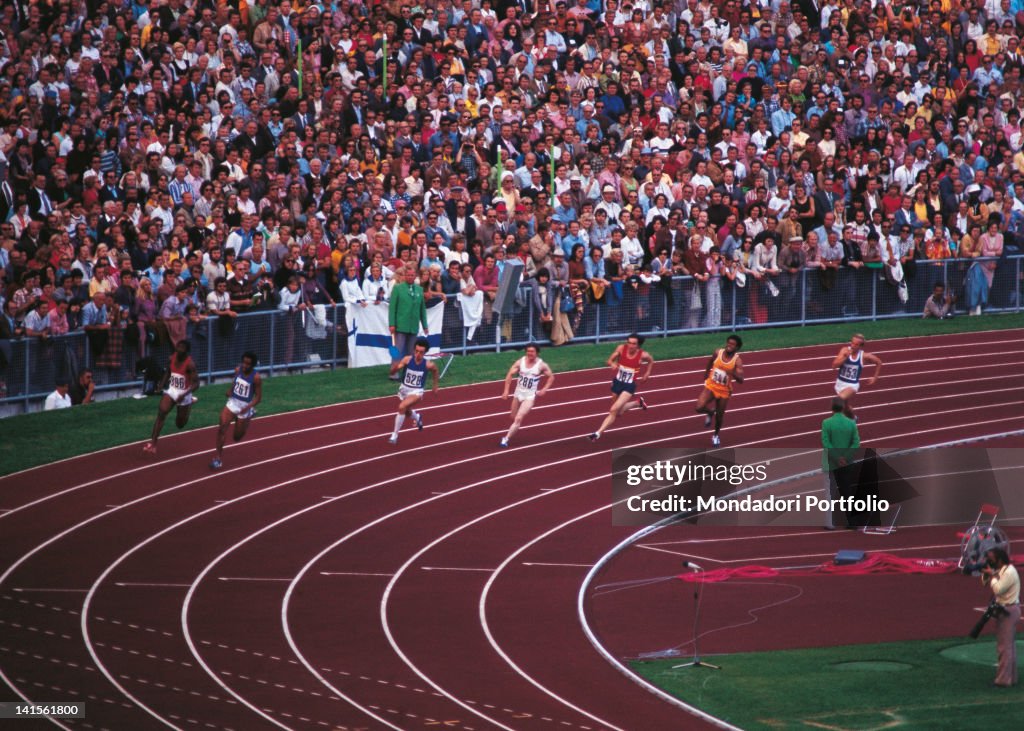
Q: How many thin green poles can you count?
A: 4